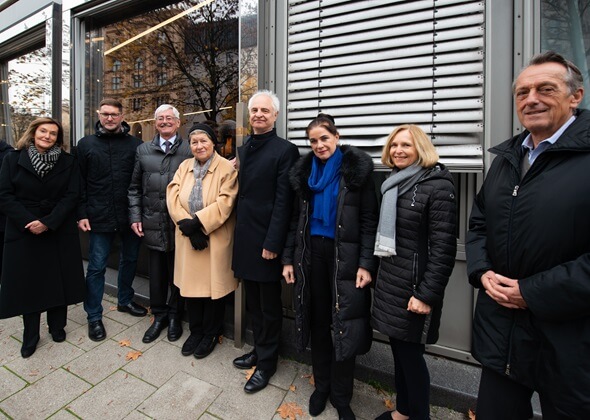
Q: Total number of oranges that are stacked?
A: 0